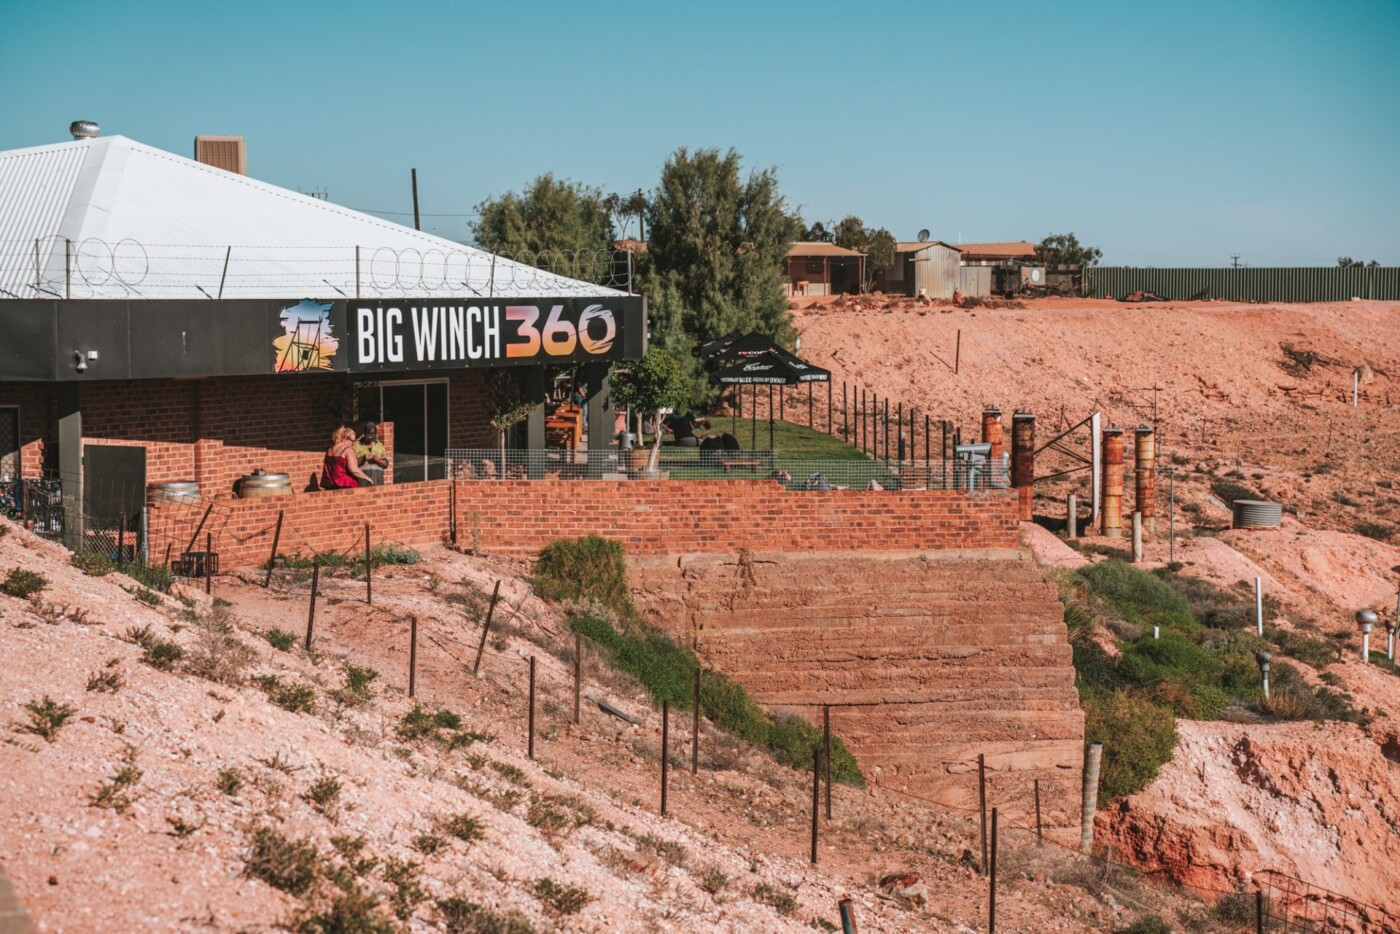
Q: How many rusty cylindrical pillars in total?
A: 4